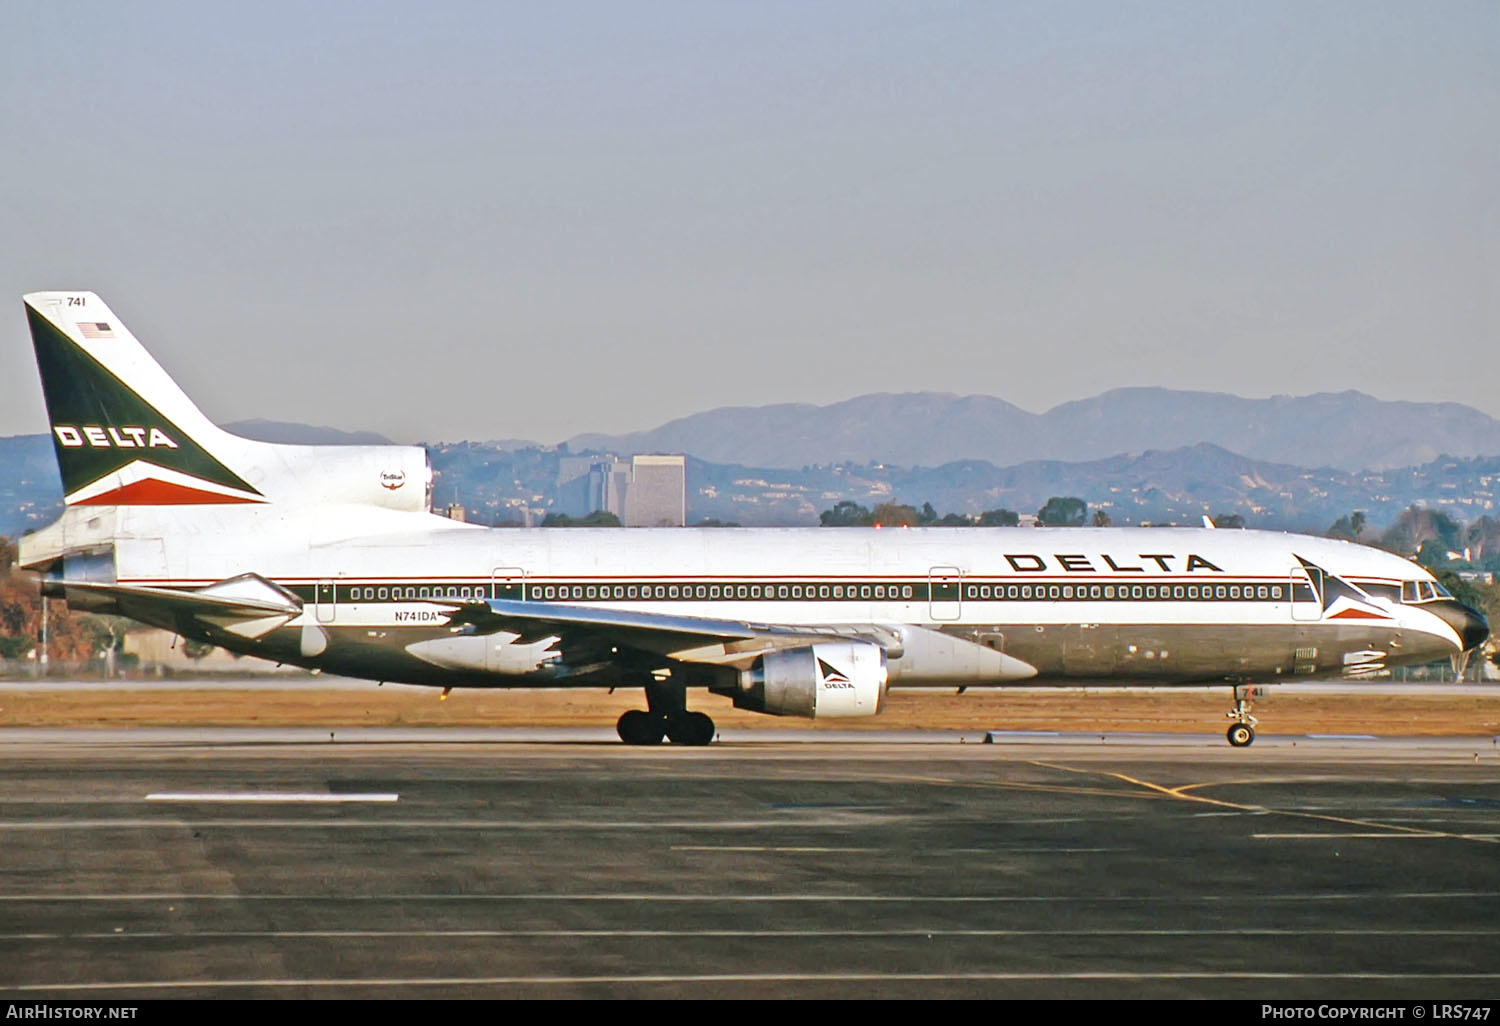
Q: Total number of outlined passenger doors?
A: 4